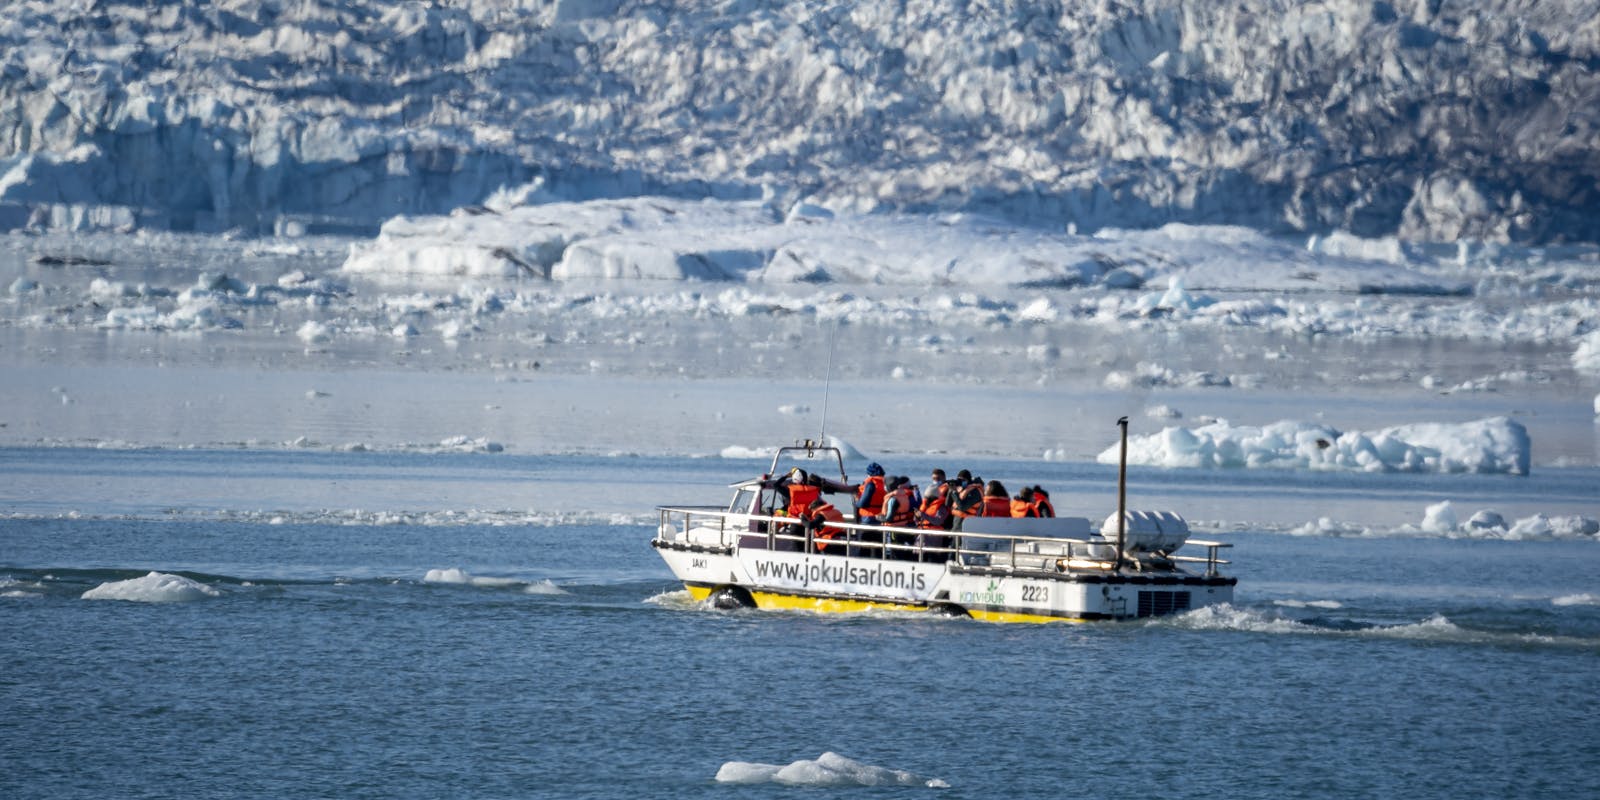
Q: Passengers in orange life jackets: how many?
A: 11